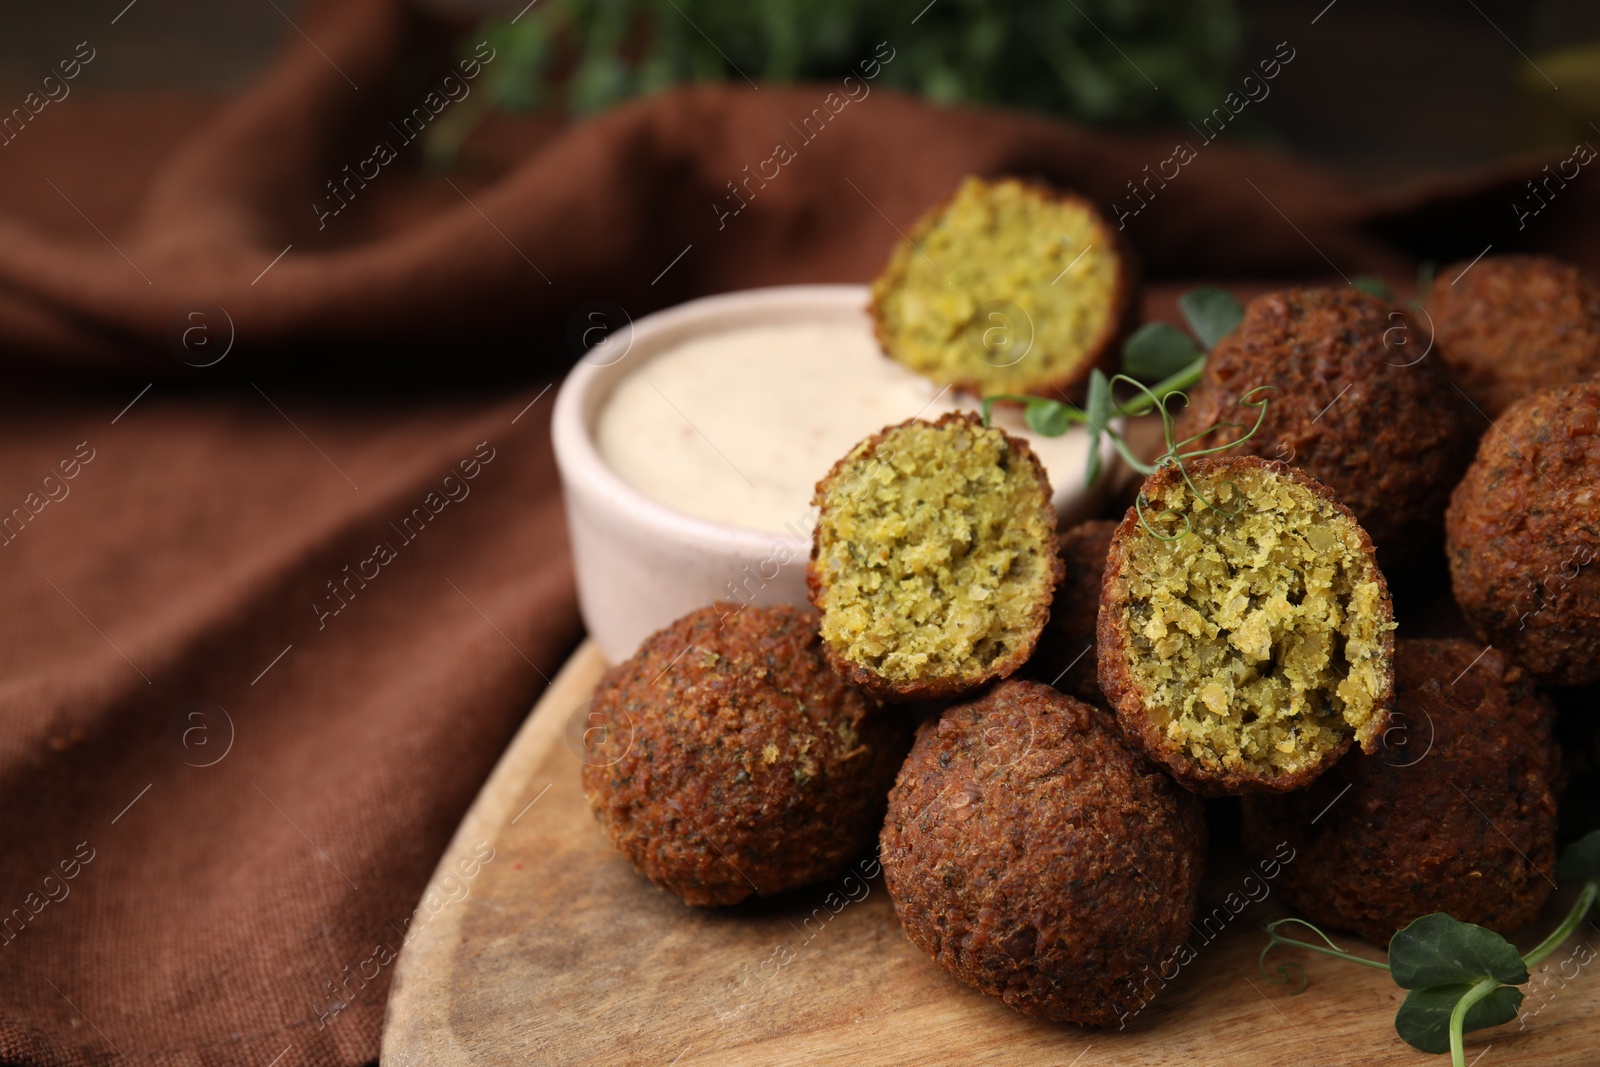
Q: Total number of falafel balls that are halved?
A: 3